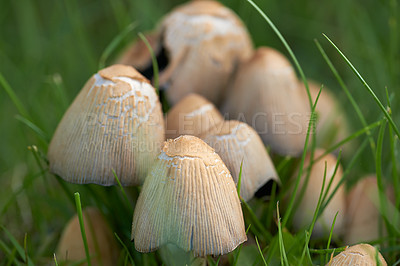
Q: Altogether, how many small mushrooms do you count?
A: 11